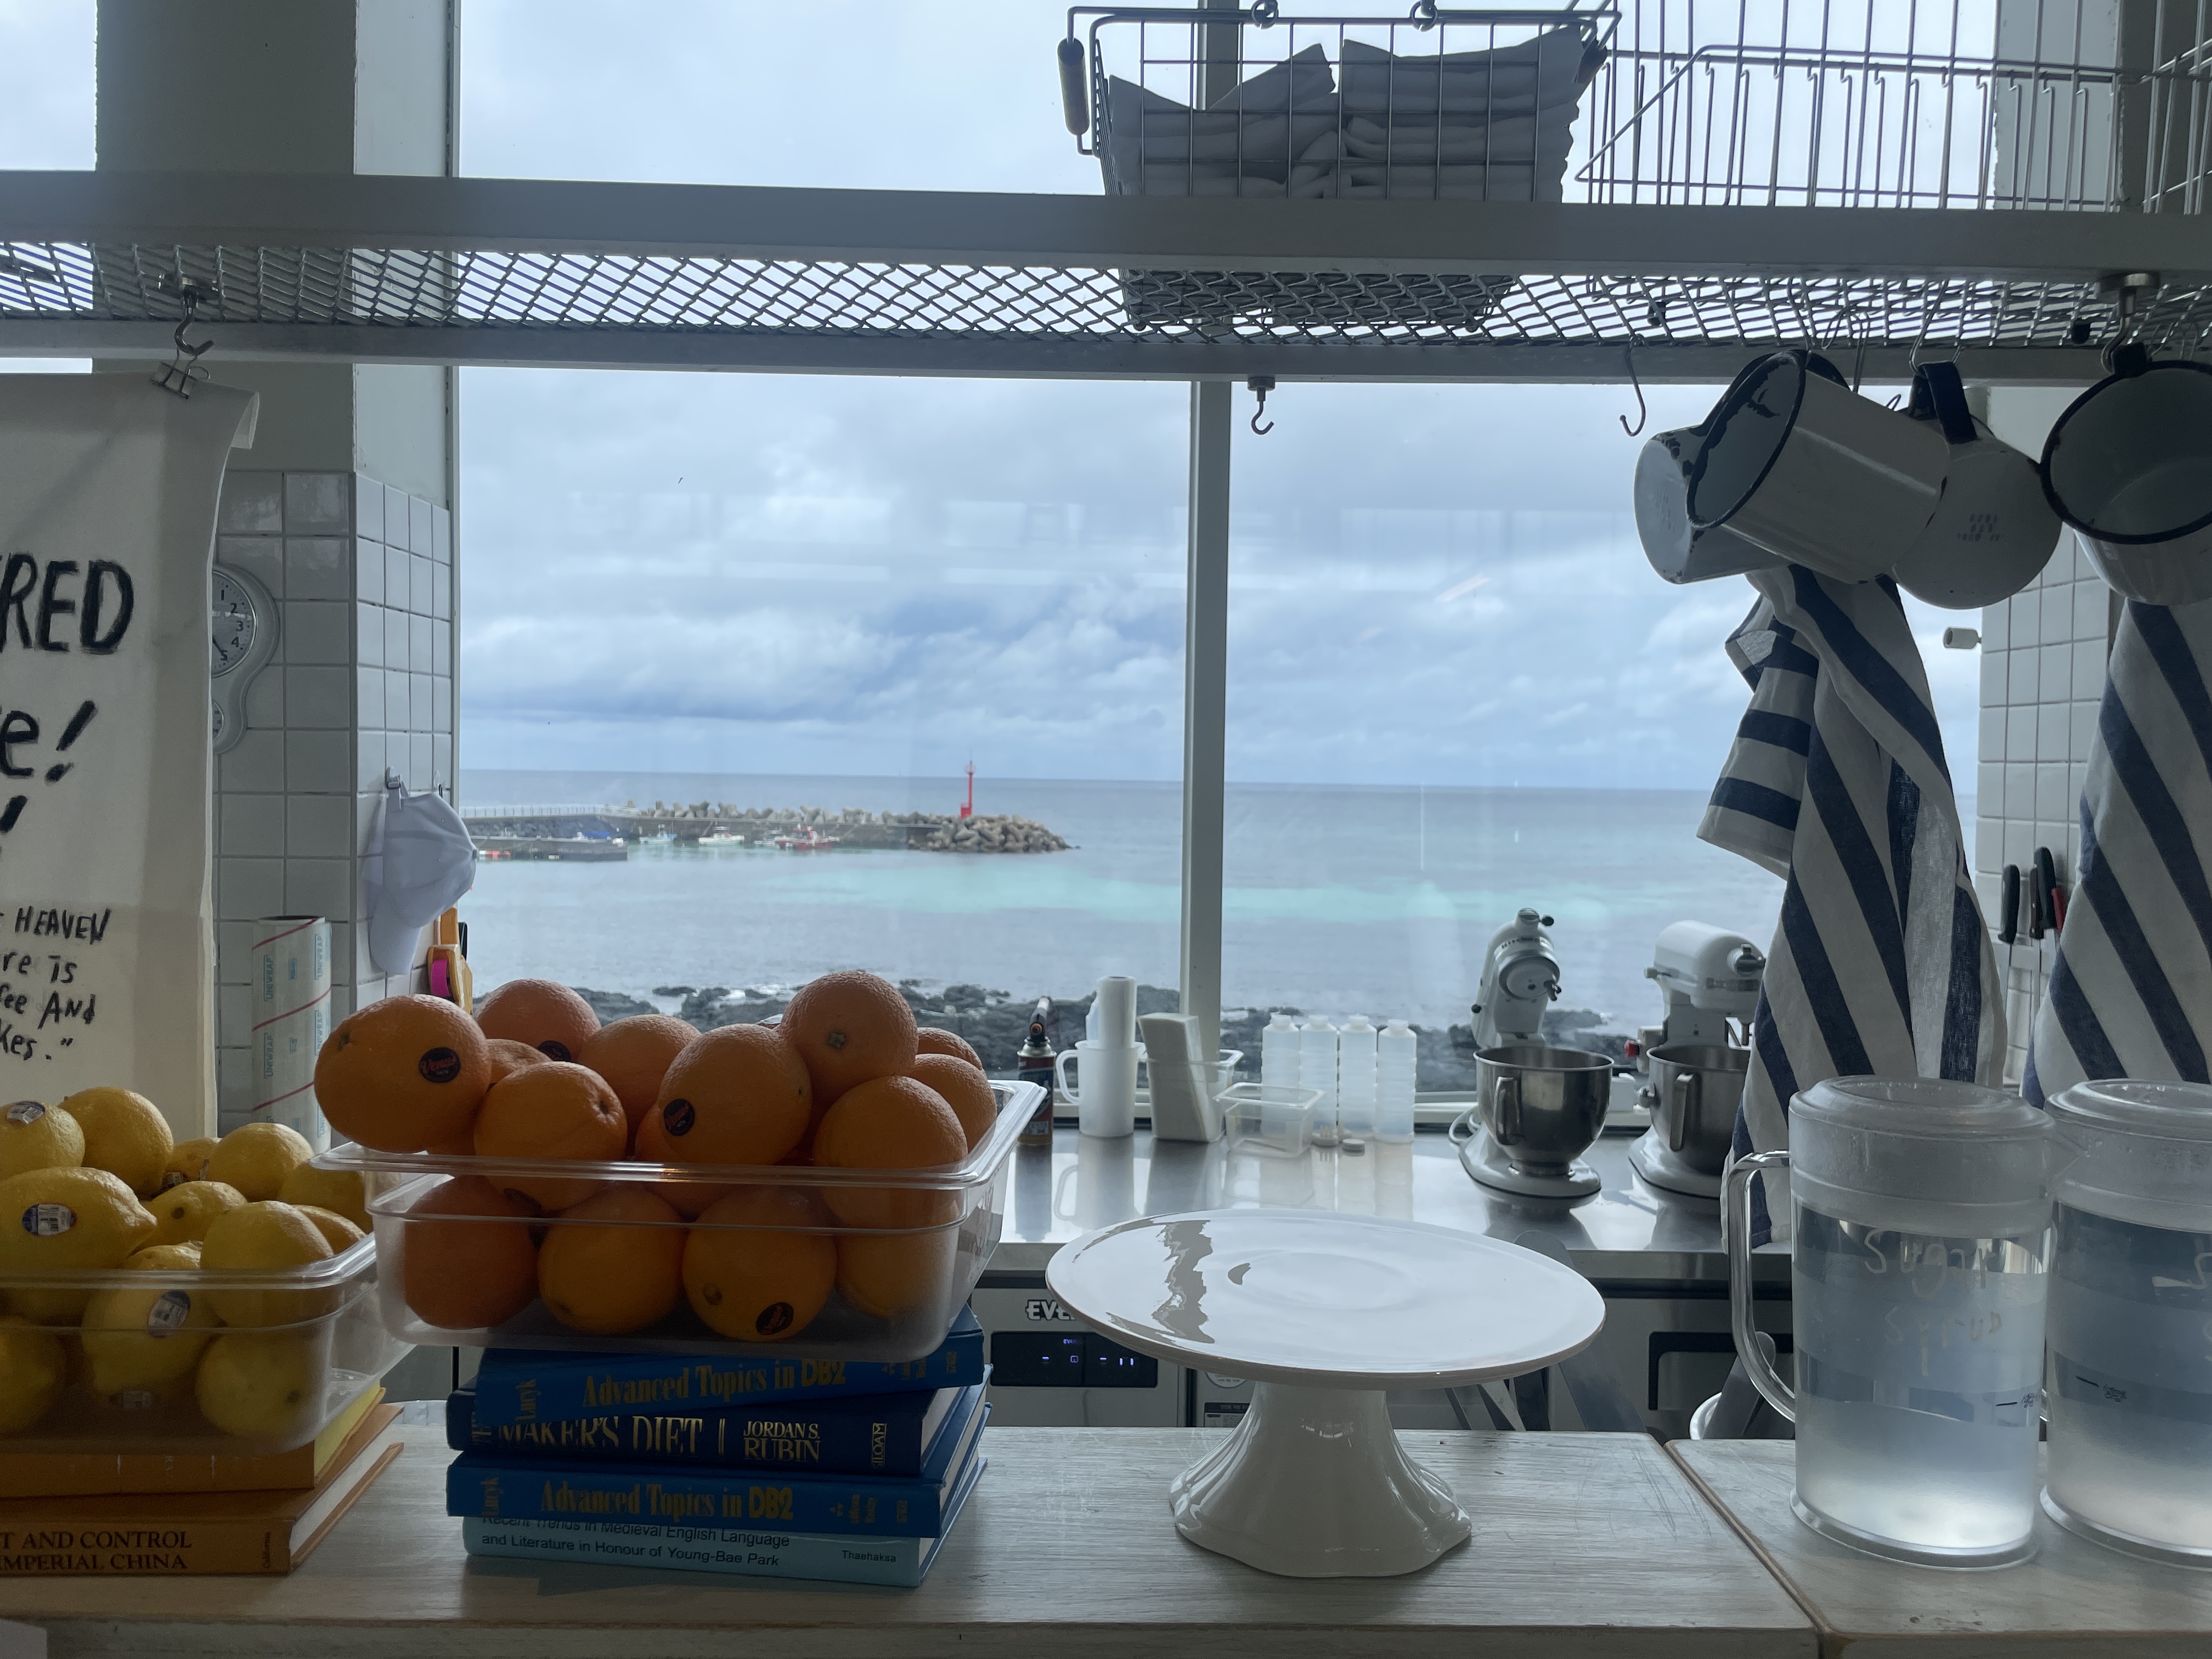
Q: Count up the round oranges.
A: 15